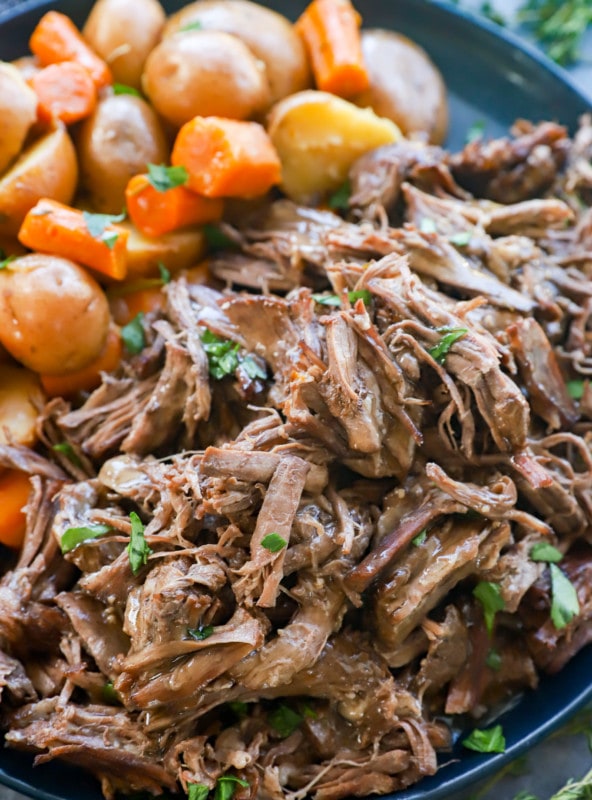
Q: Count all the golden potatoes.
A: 11